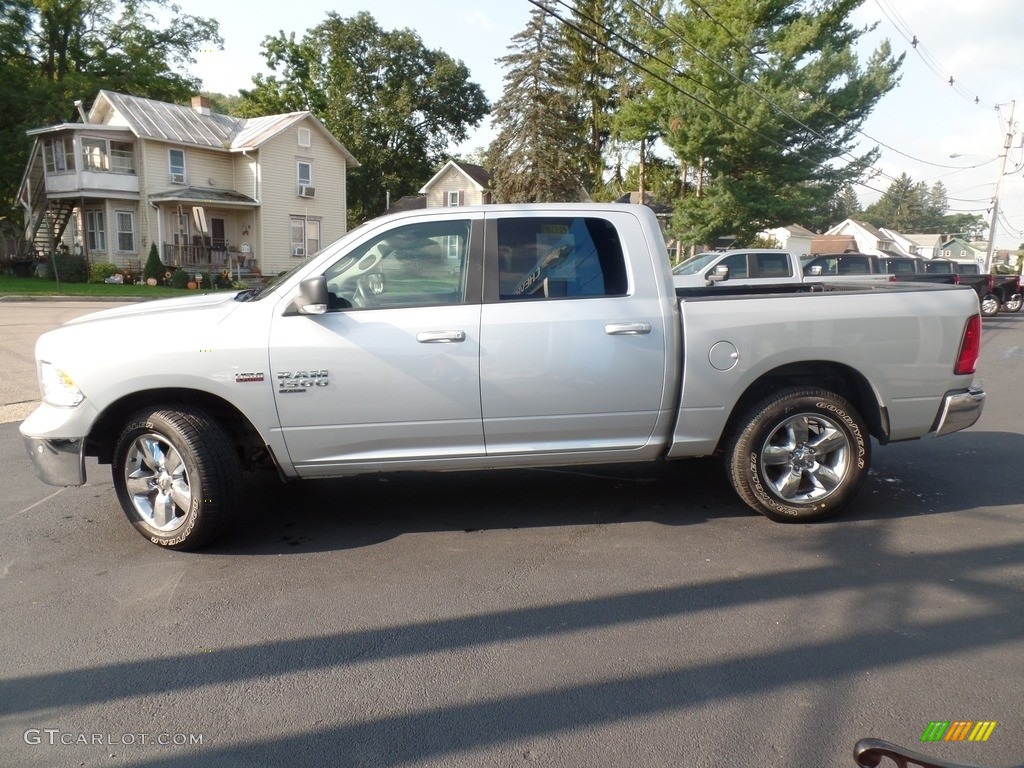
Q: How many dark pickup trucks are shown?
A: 3